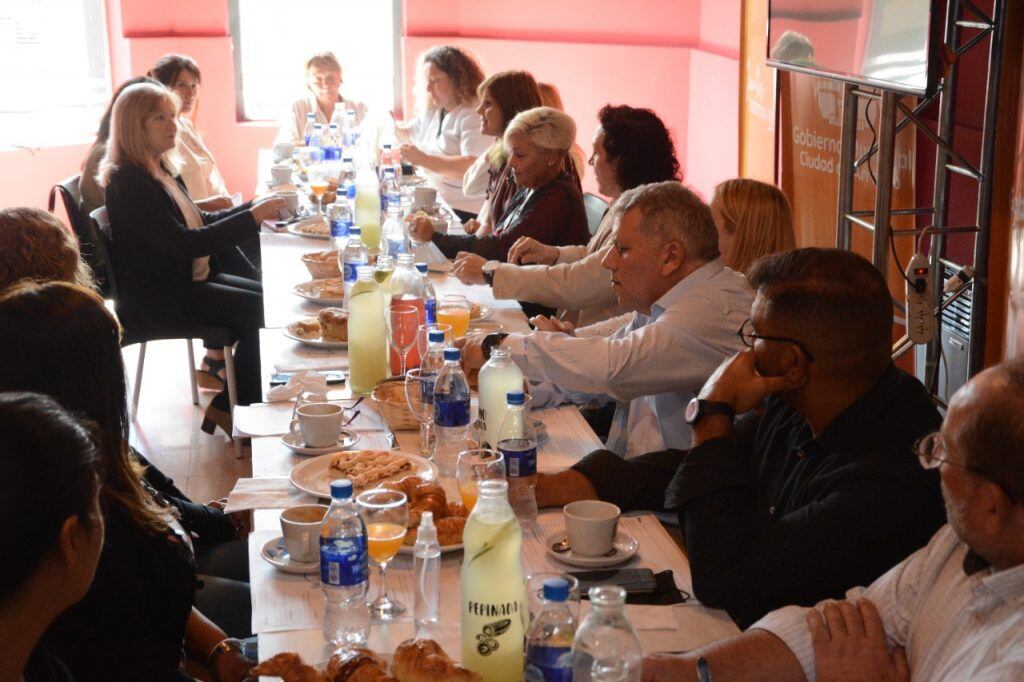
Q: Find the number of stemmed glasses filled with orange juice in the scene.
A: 4